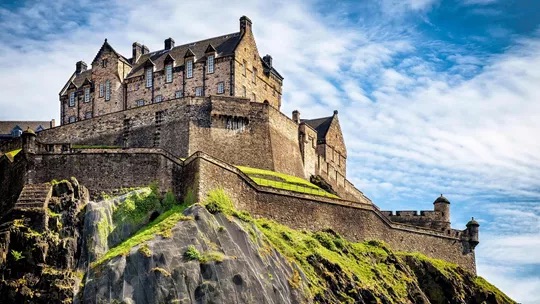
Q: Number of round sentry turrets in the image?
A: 3